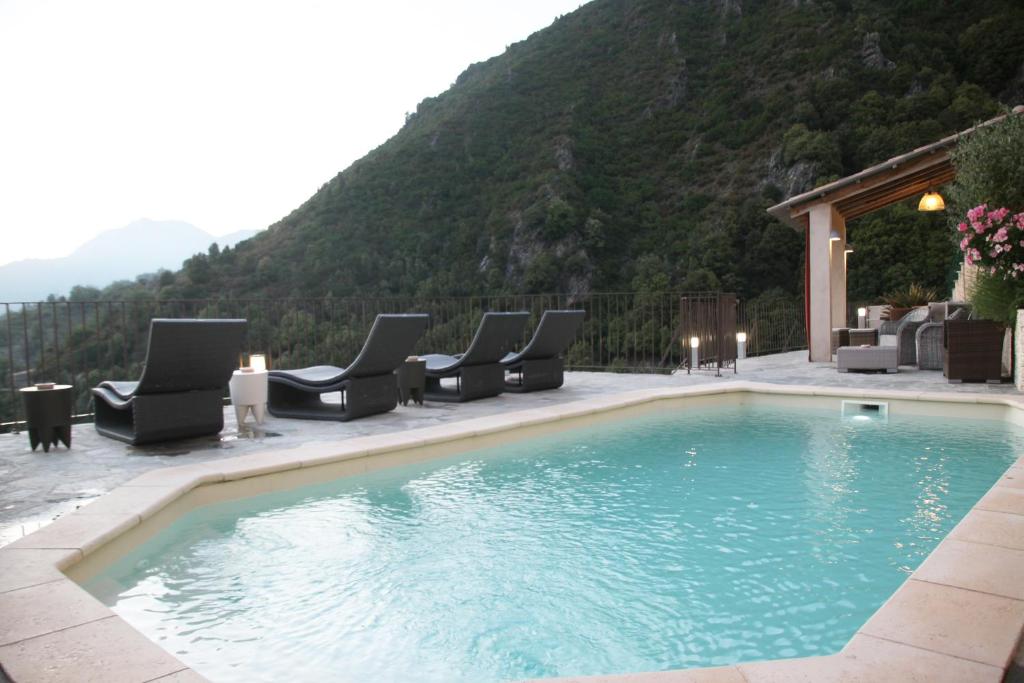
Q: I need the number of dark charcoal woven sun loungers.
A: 4